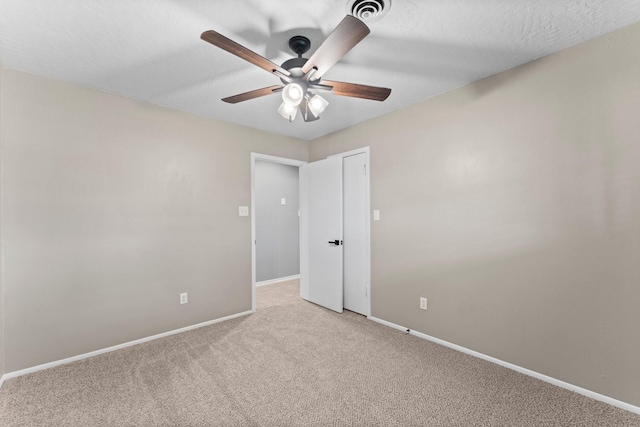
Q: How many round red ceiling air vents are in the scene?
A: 0